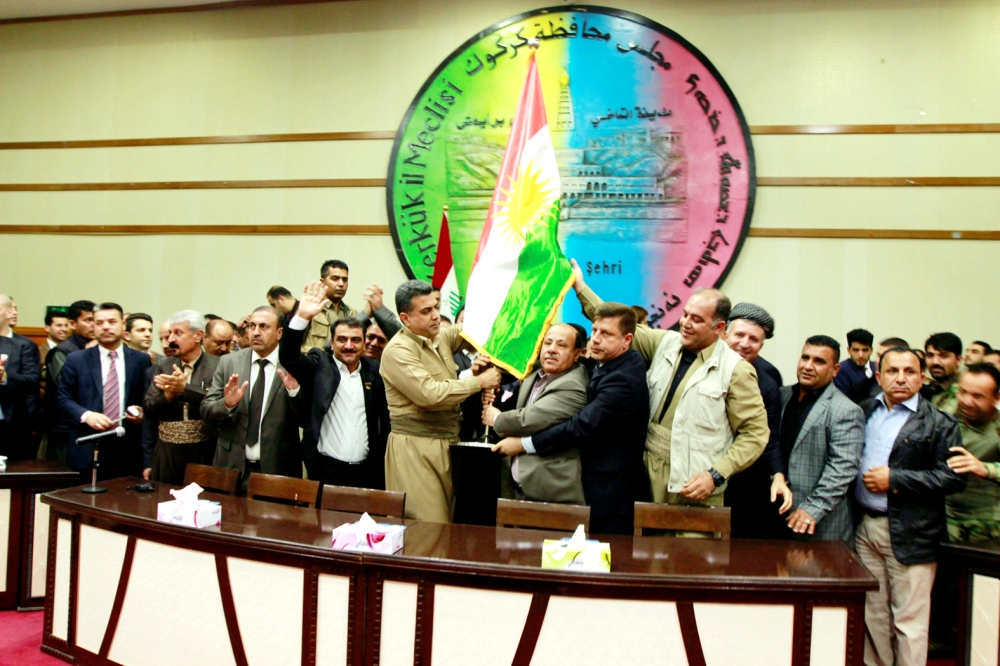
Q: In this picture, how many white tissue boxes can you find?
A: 2